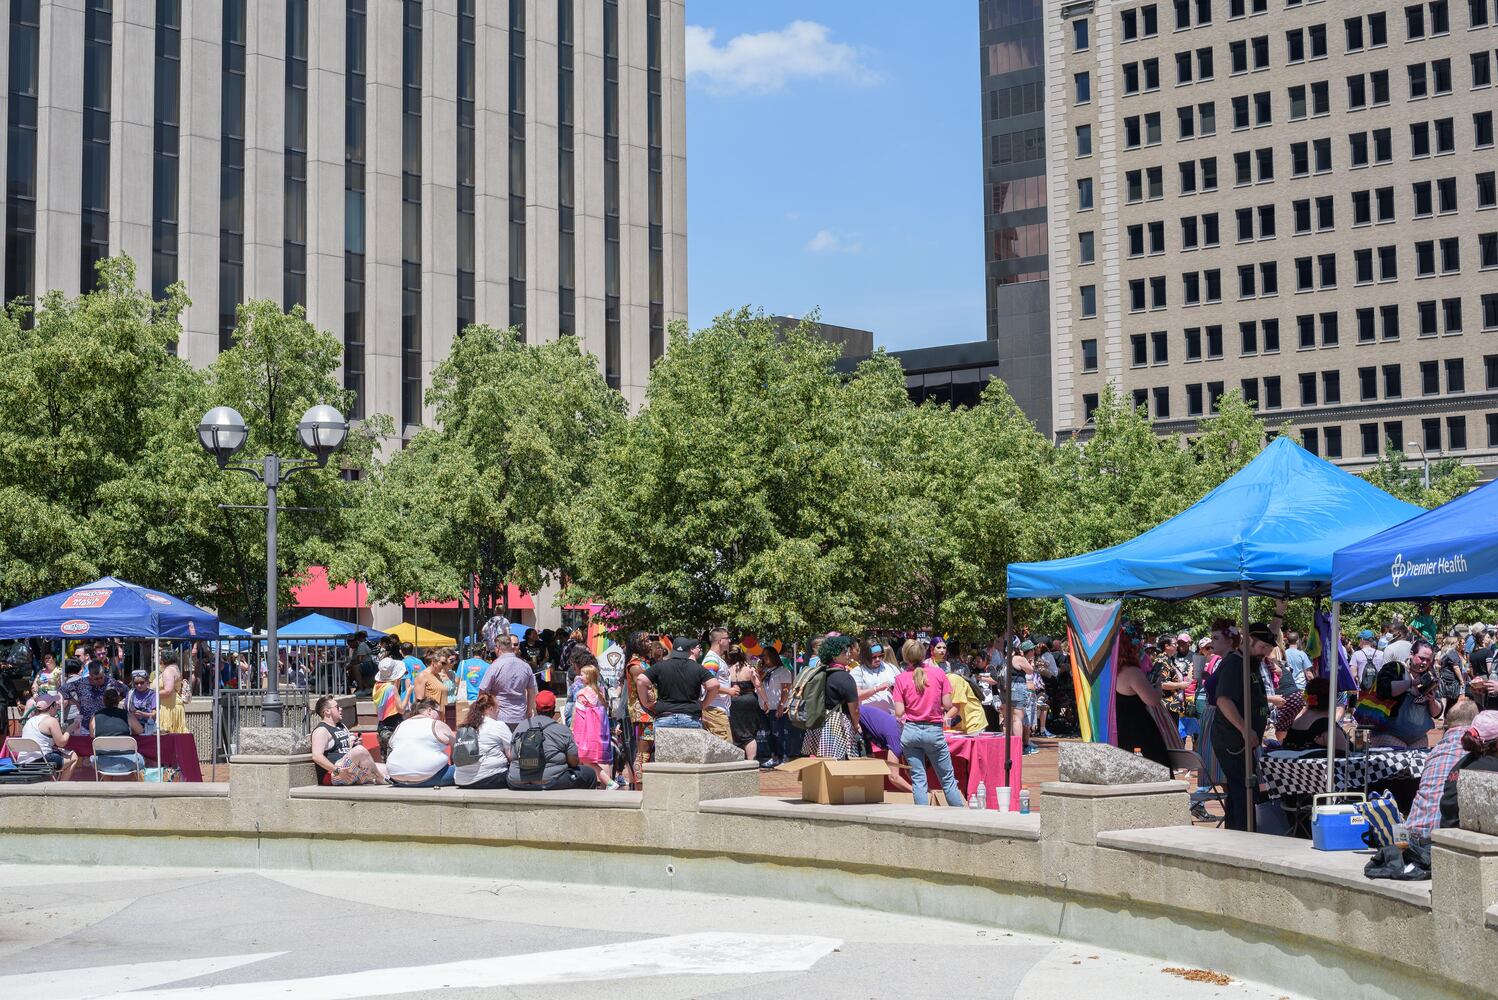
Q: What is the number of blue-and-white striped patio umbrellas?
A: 0